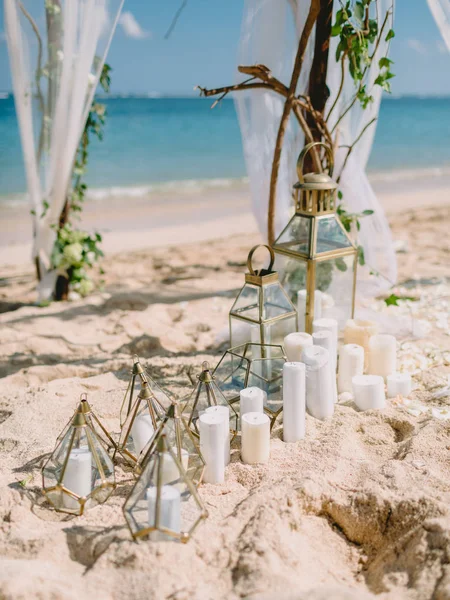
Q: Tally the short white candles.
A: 2